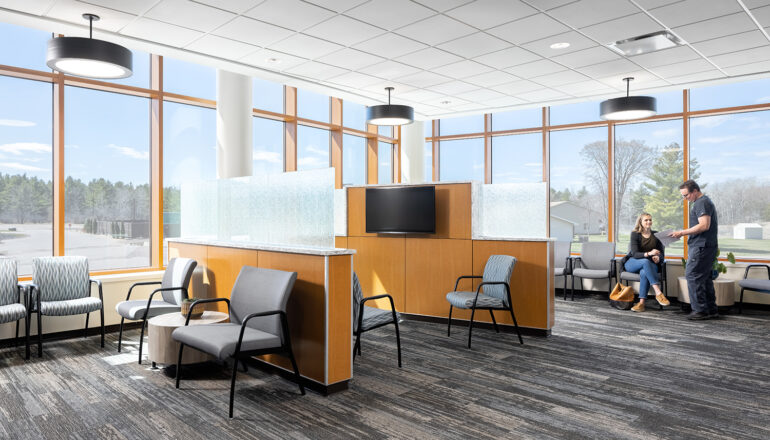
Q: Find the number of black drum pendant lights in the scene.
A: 3